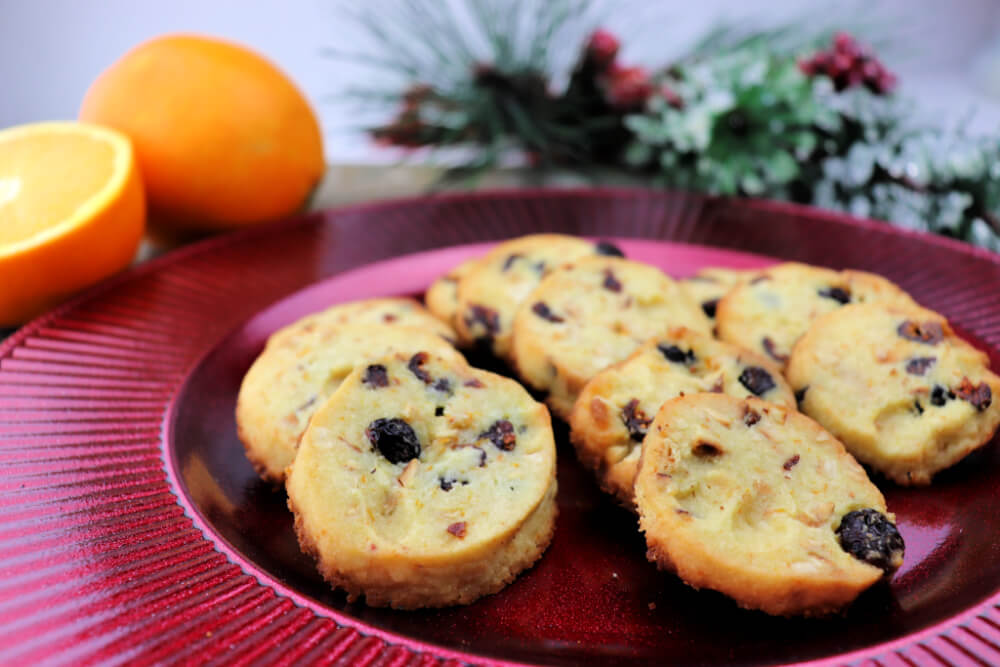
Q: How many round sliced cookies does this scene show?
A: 12